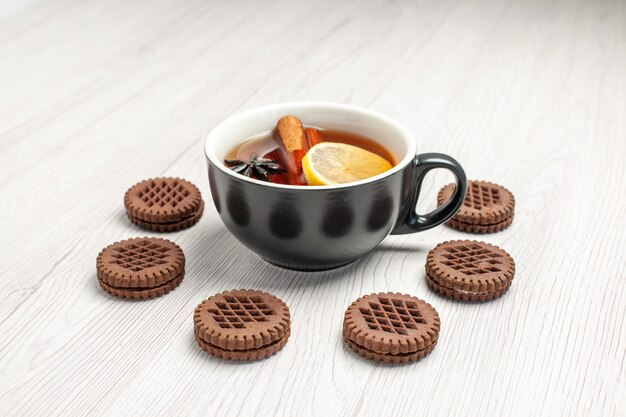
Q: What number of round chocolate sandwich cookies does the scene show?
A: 6